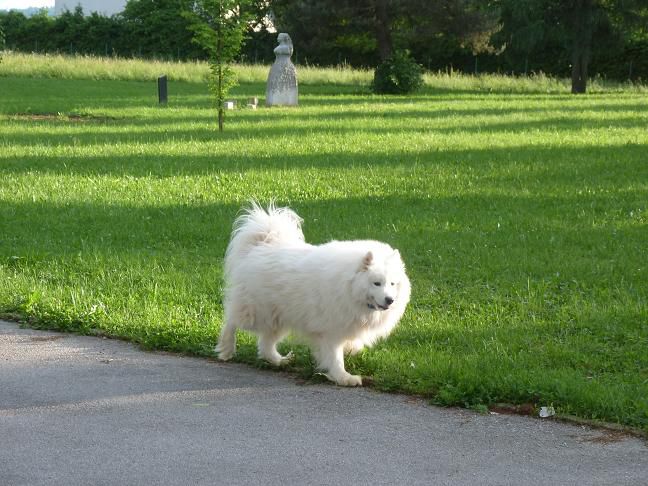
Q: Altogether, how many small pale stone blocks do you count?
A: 2